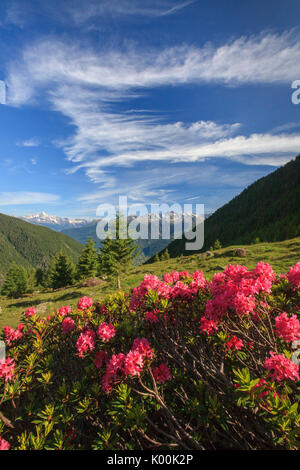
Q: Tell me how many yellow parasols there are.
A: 0